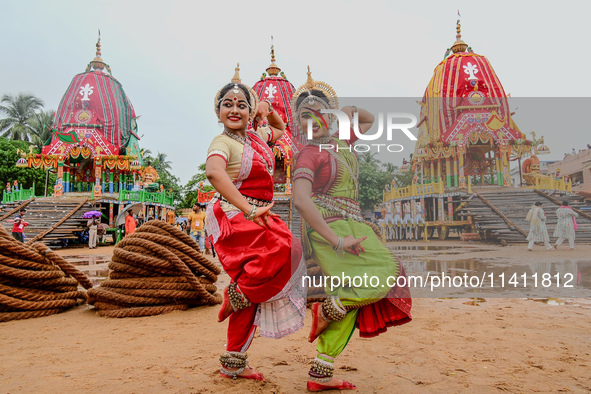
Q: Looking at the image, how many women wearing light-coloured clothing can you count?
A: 2